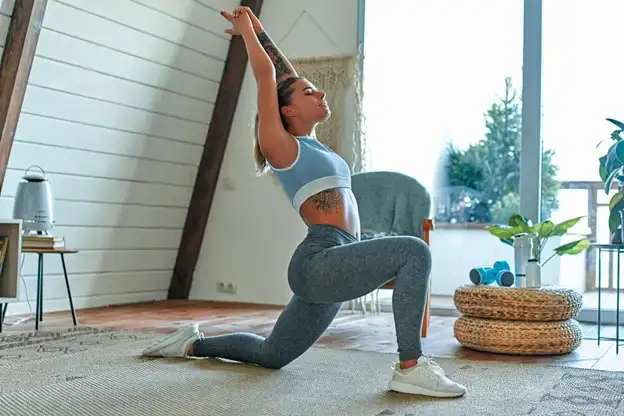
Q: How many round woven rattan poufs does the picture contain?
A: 2